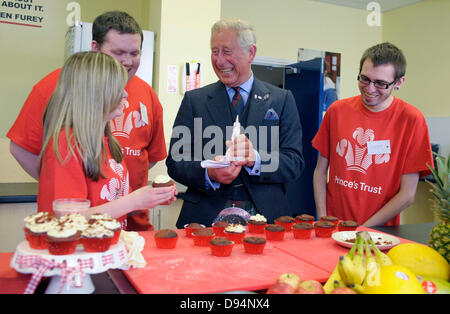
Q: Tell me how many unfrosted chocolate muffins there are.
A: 13